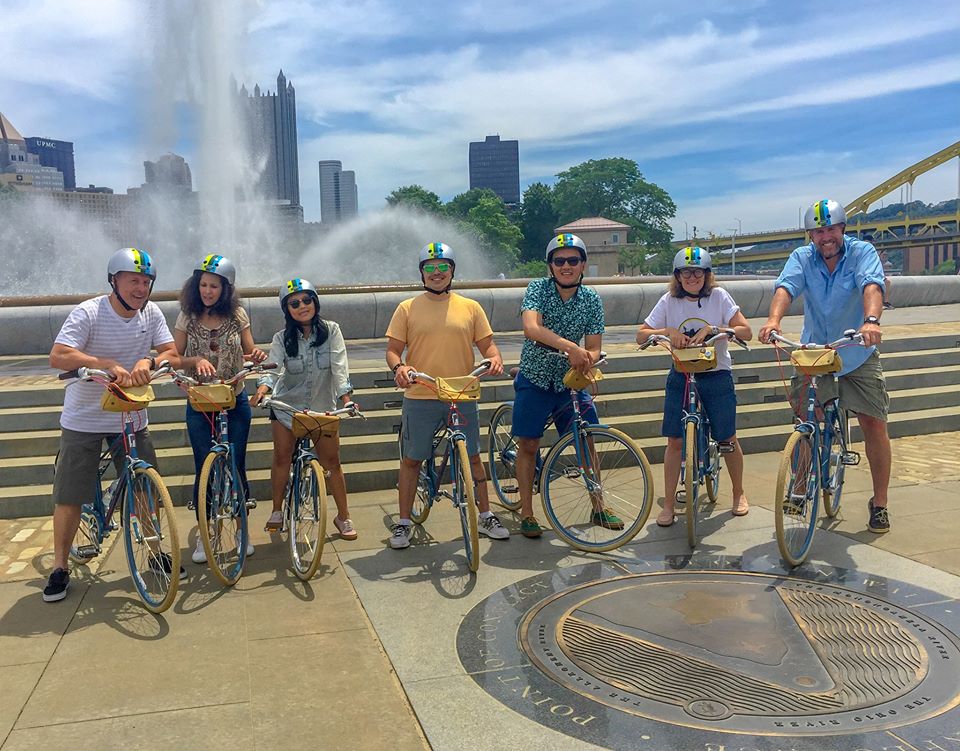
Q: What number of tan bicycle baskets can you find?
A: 7